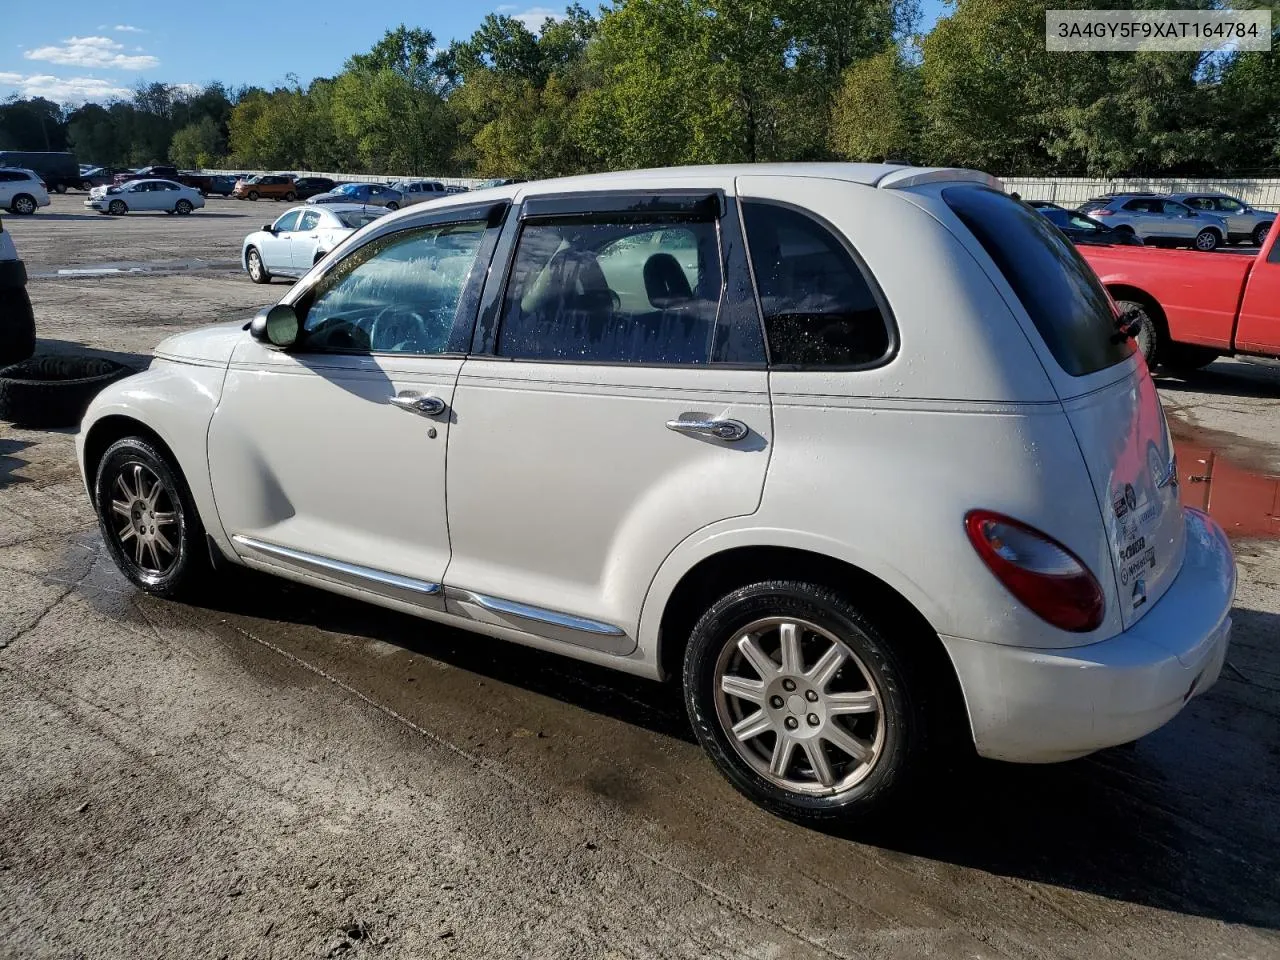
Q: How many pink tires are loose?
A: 0